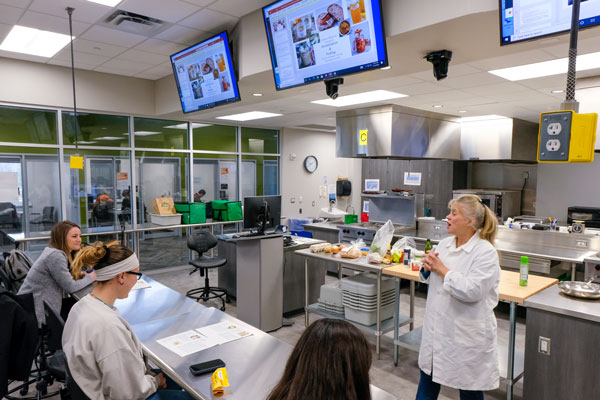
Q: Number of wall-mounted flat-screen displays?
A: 3